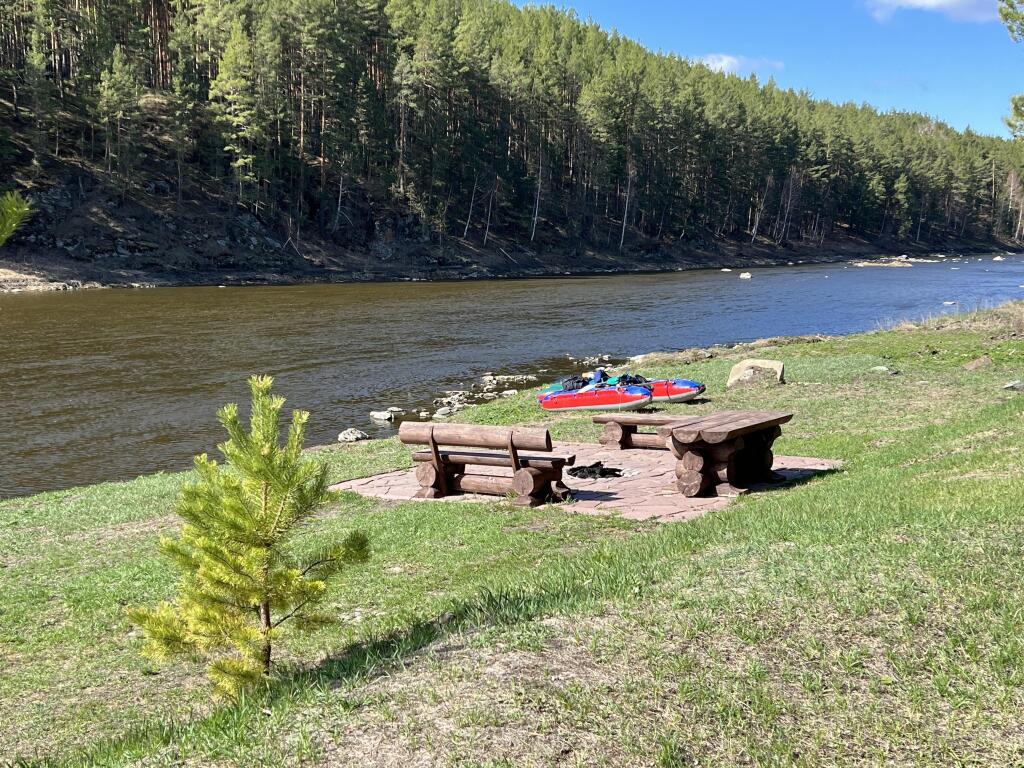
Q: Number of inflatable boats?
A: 2